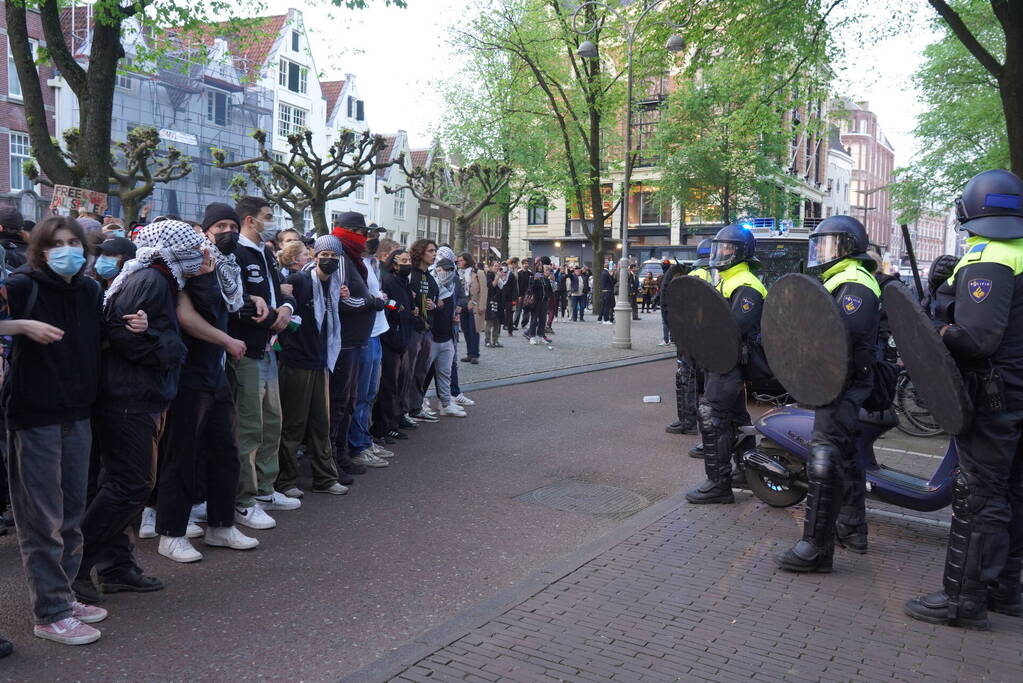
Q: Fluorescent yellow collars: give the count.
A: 4